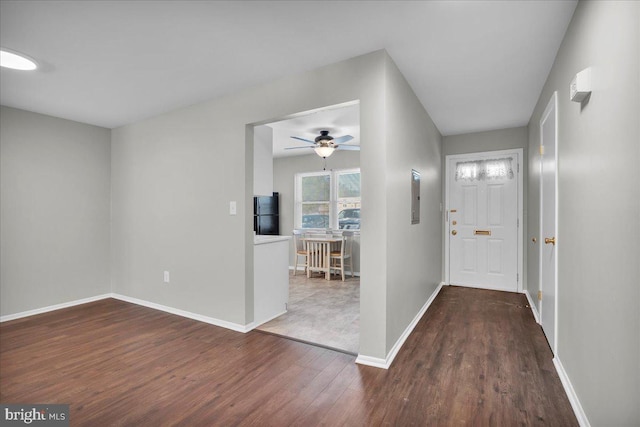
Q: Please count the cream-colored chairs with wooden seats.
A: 2